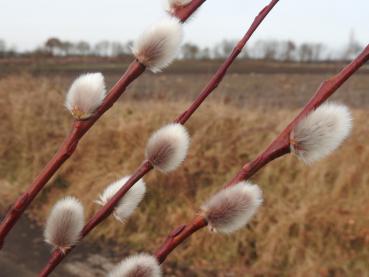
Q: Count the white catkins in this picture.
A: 9